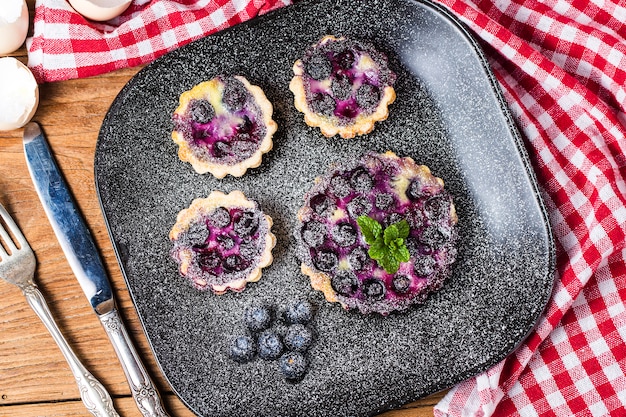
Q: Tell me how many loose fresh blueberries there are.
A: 6